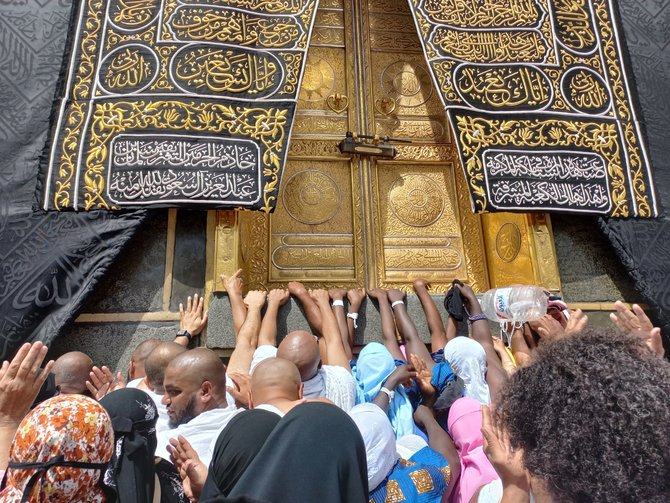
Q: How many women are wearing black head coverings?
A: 3